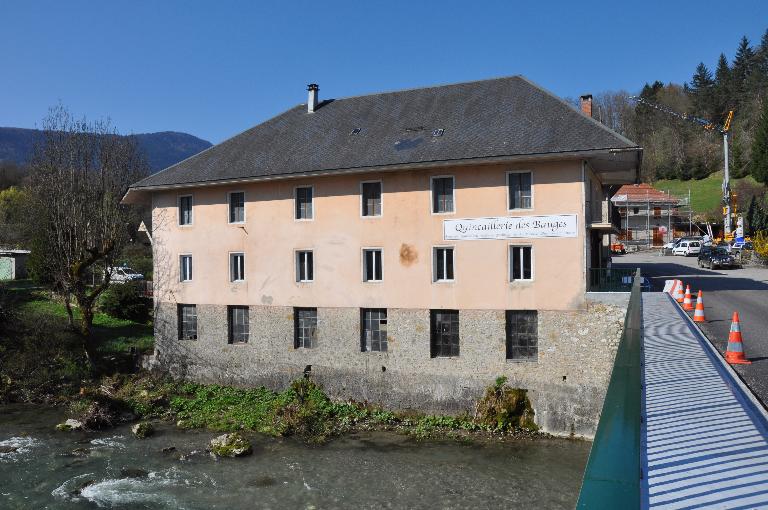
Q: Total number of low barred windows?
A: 6